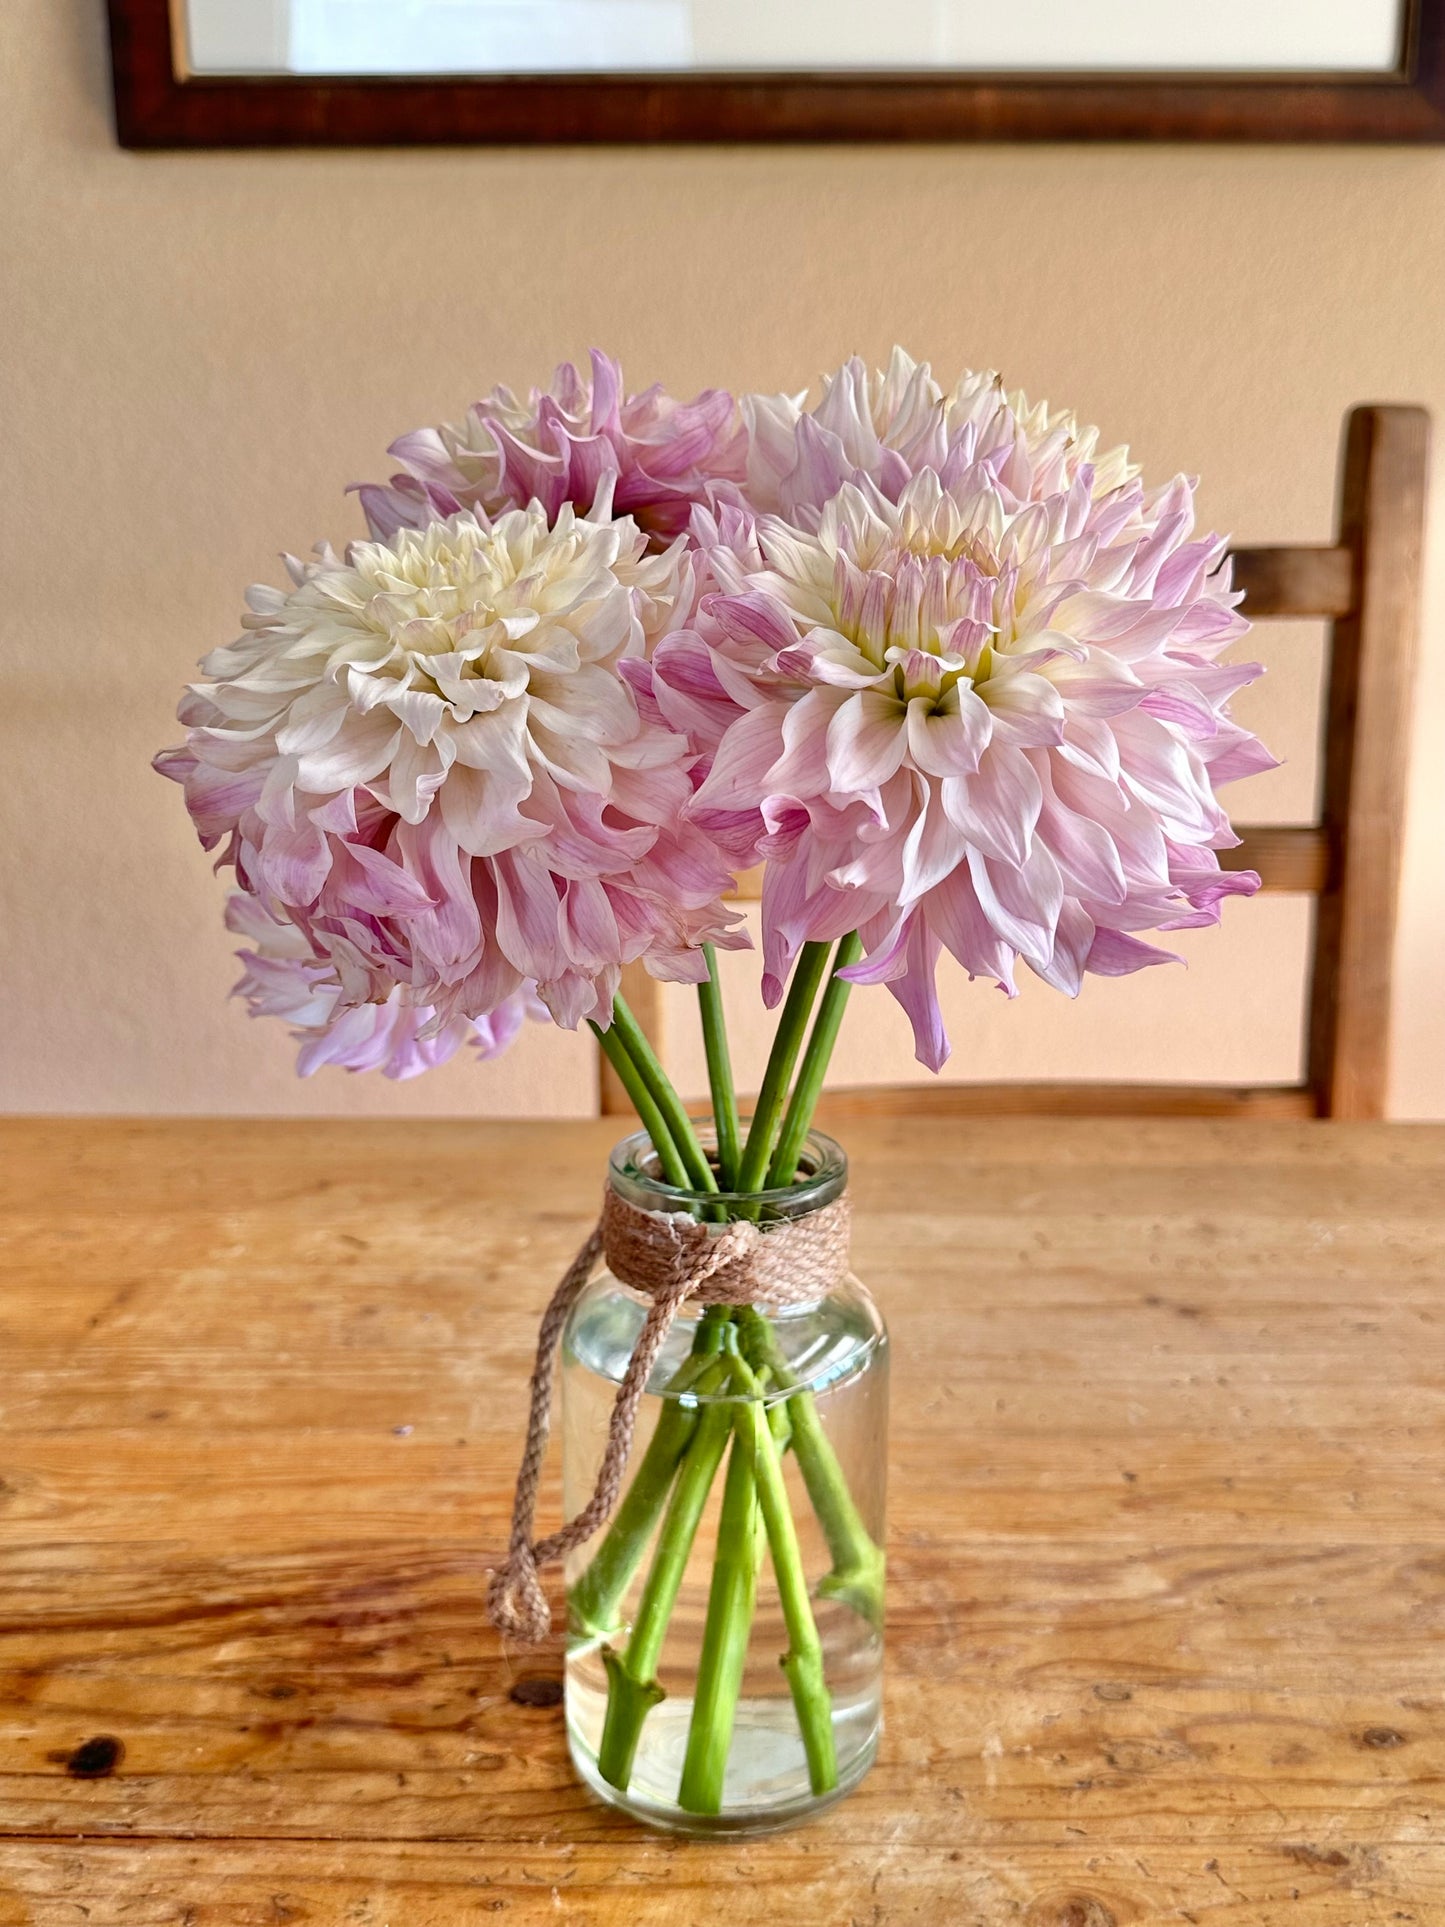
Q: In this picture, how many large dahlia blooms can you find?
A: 5